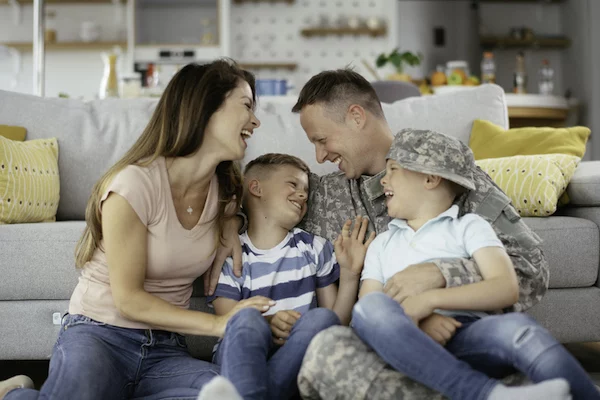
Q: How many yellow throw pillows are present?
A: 4